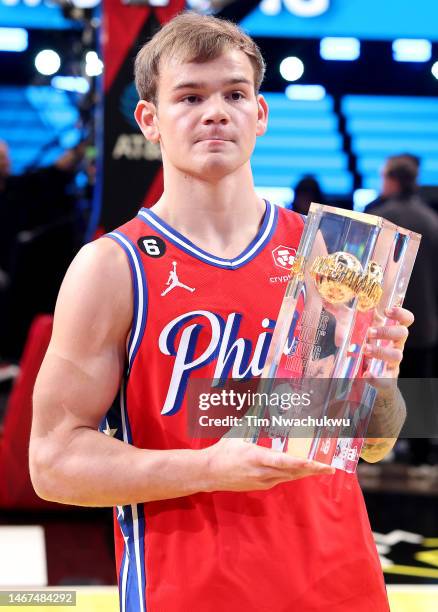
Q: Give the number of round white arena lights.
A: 4